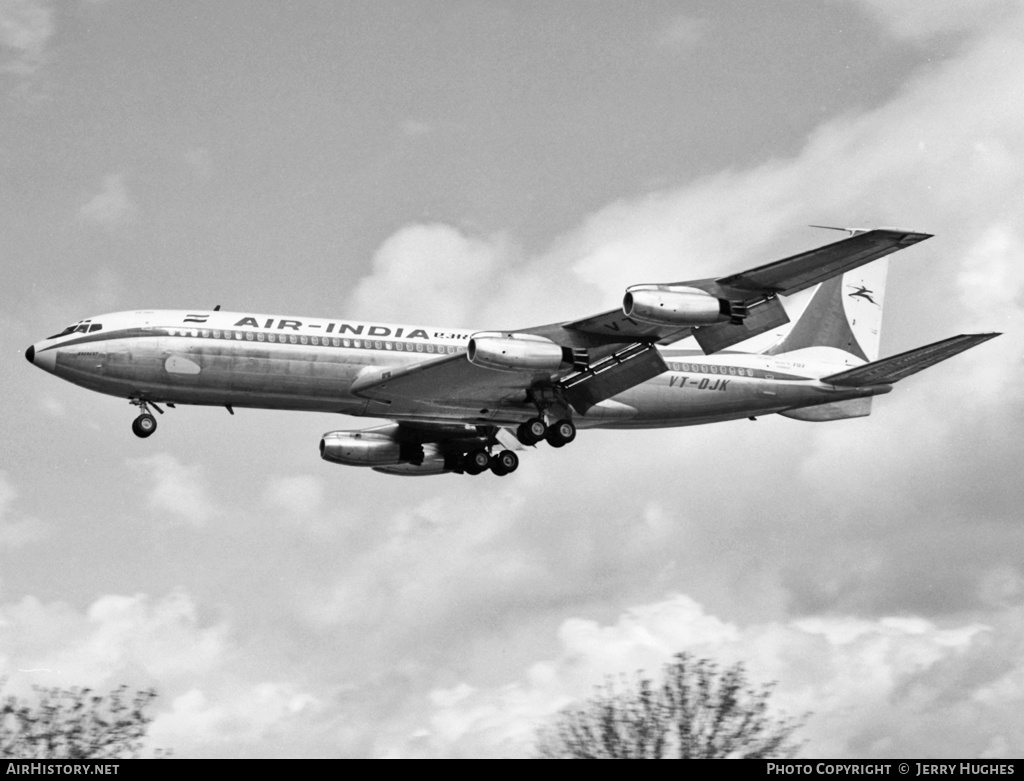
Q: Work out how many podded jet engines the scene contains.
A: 4